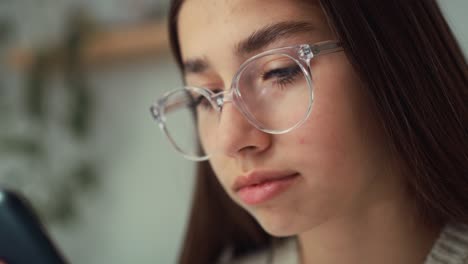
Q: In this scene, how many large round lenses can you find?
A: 2